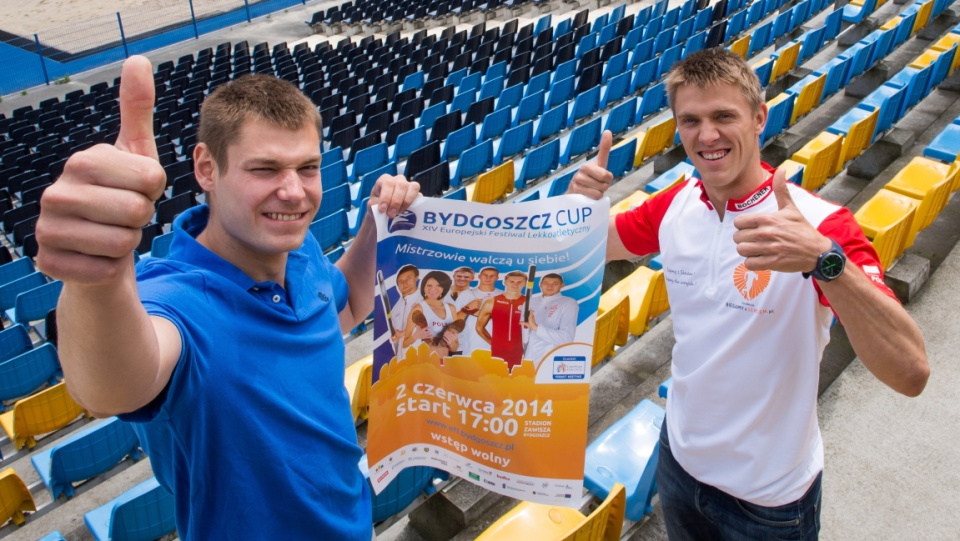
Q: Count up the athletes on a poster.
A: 6